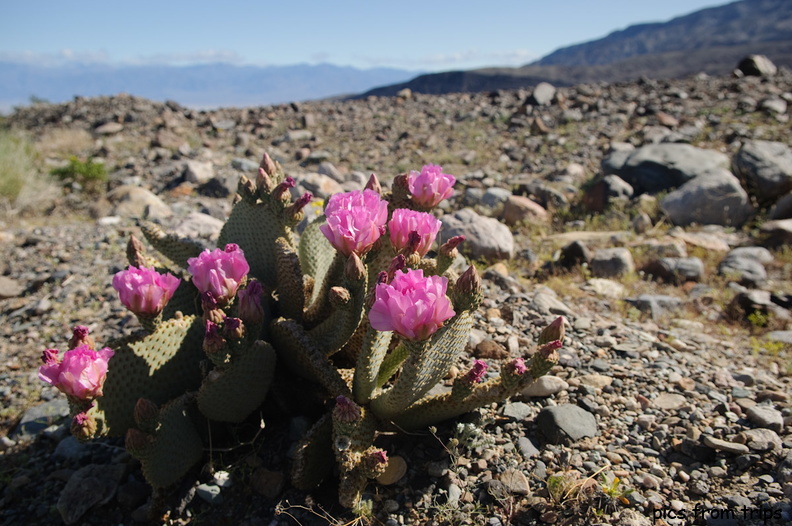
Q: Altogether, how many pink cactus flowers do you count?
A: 7